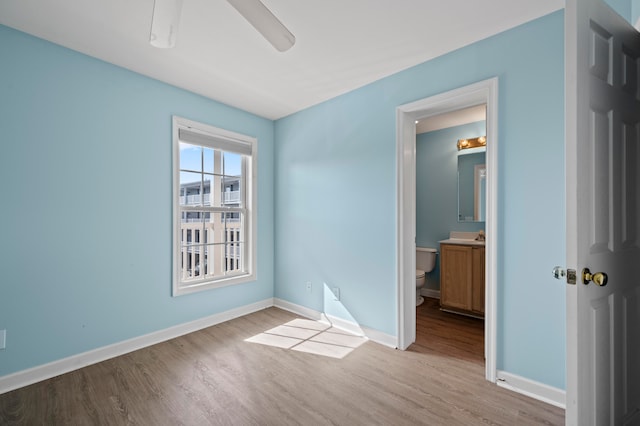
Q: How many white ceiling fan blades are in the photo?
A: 2